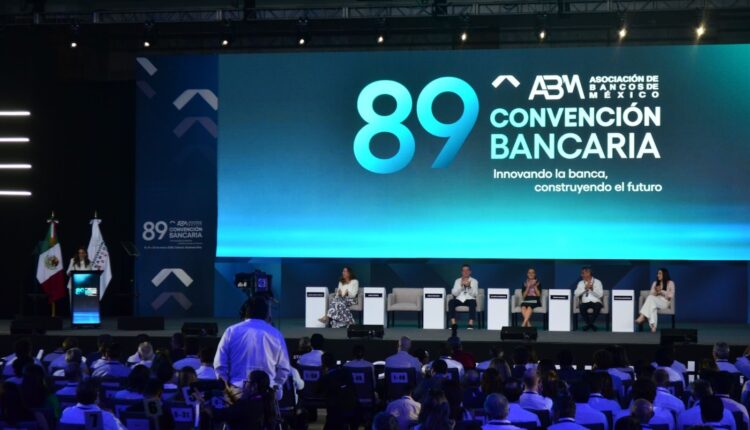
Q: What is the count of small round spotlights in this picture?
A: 9